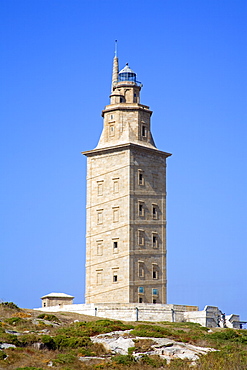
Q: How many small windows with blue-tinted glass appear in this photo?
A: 2